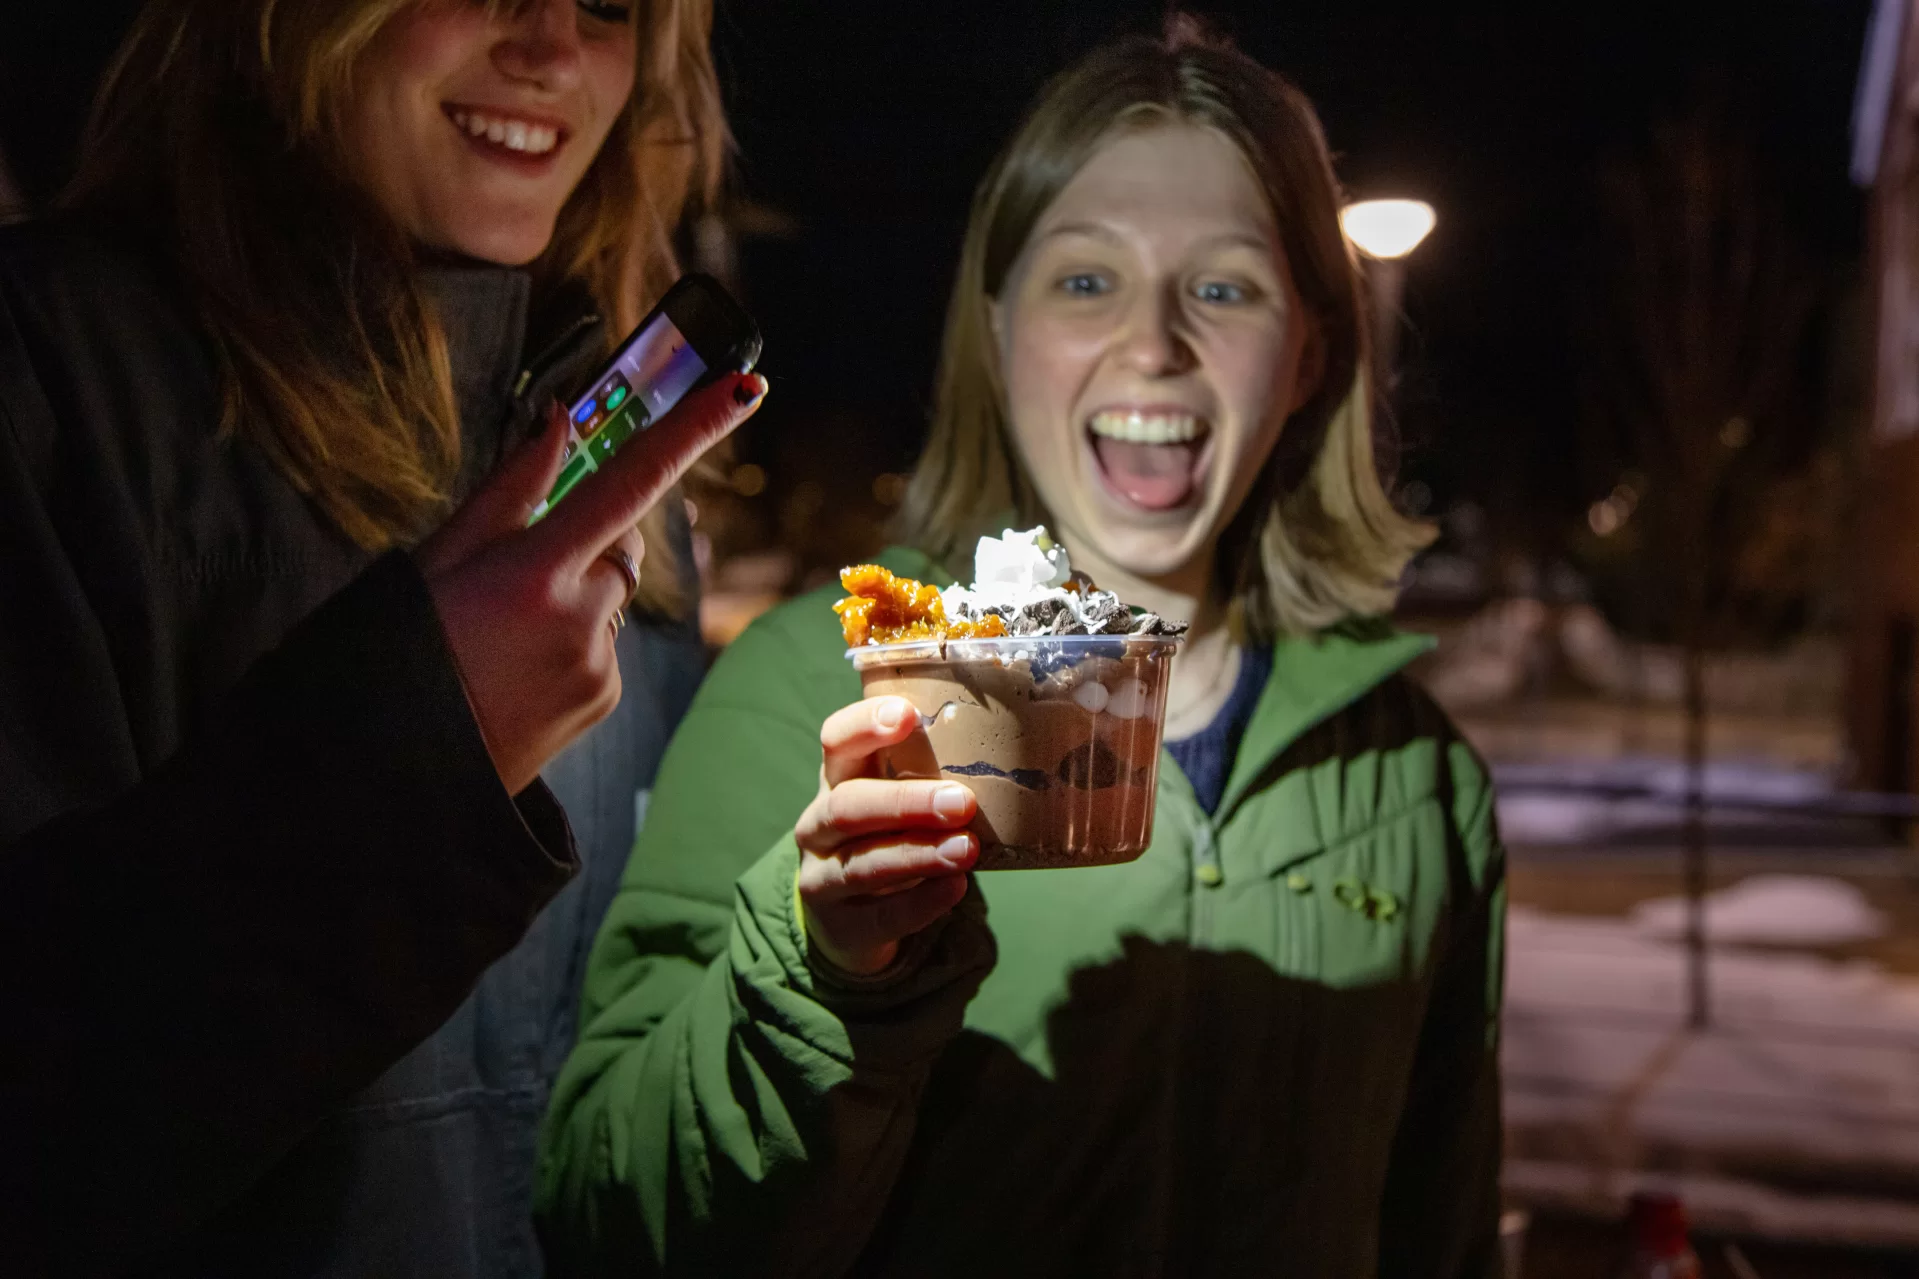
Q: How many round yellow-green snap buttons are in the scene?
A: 2